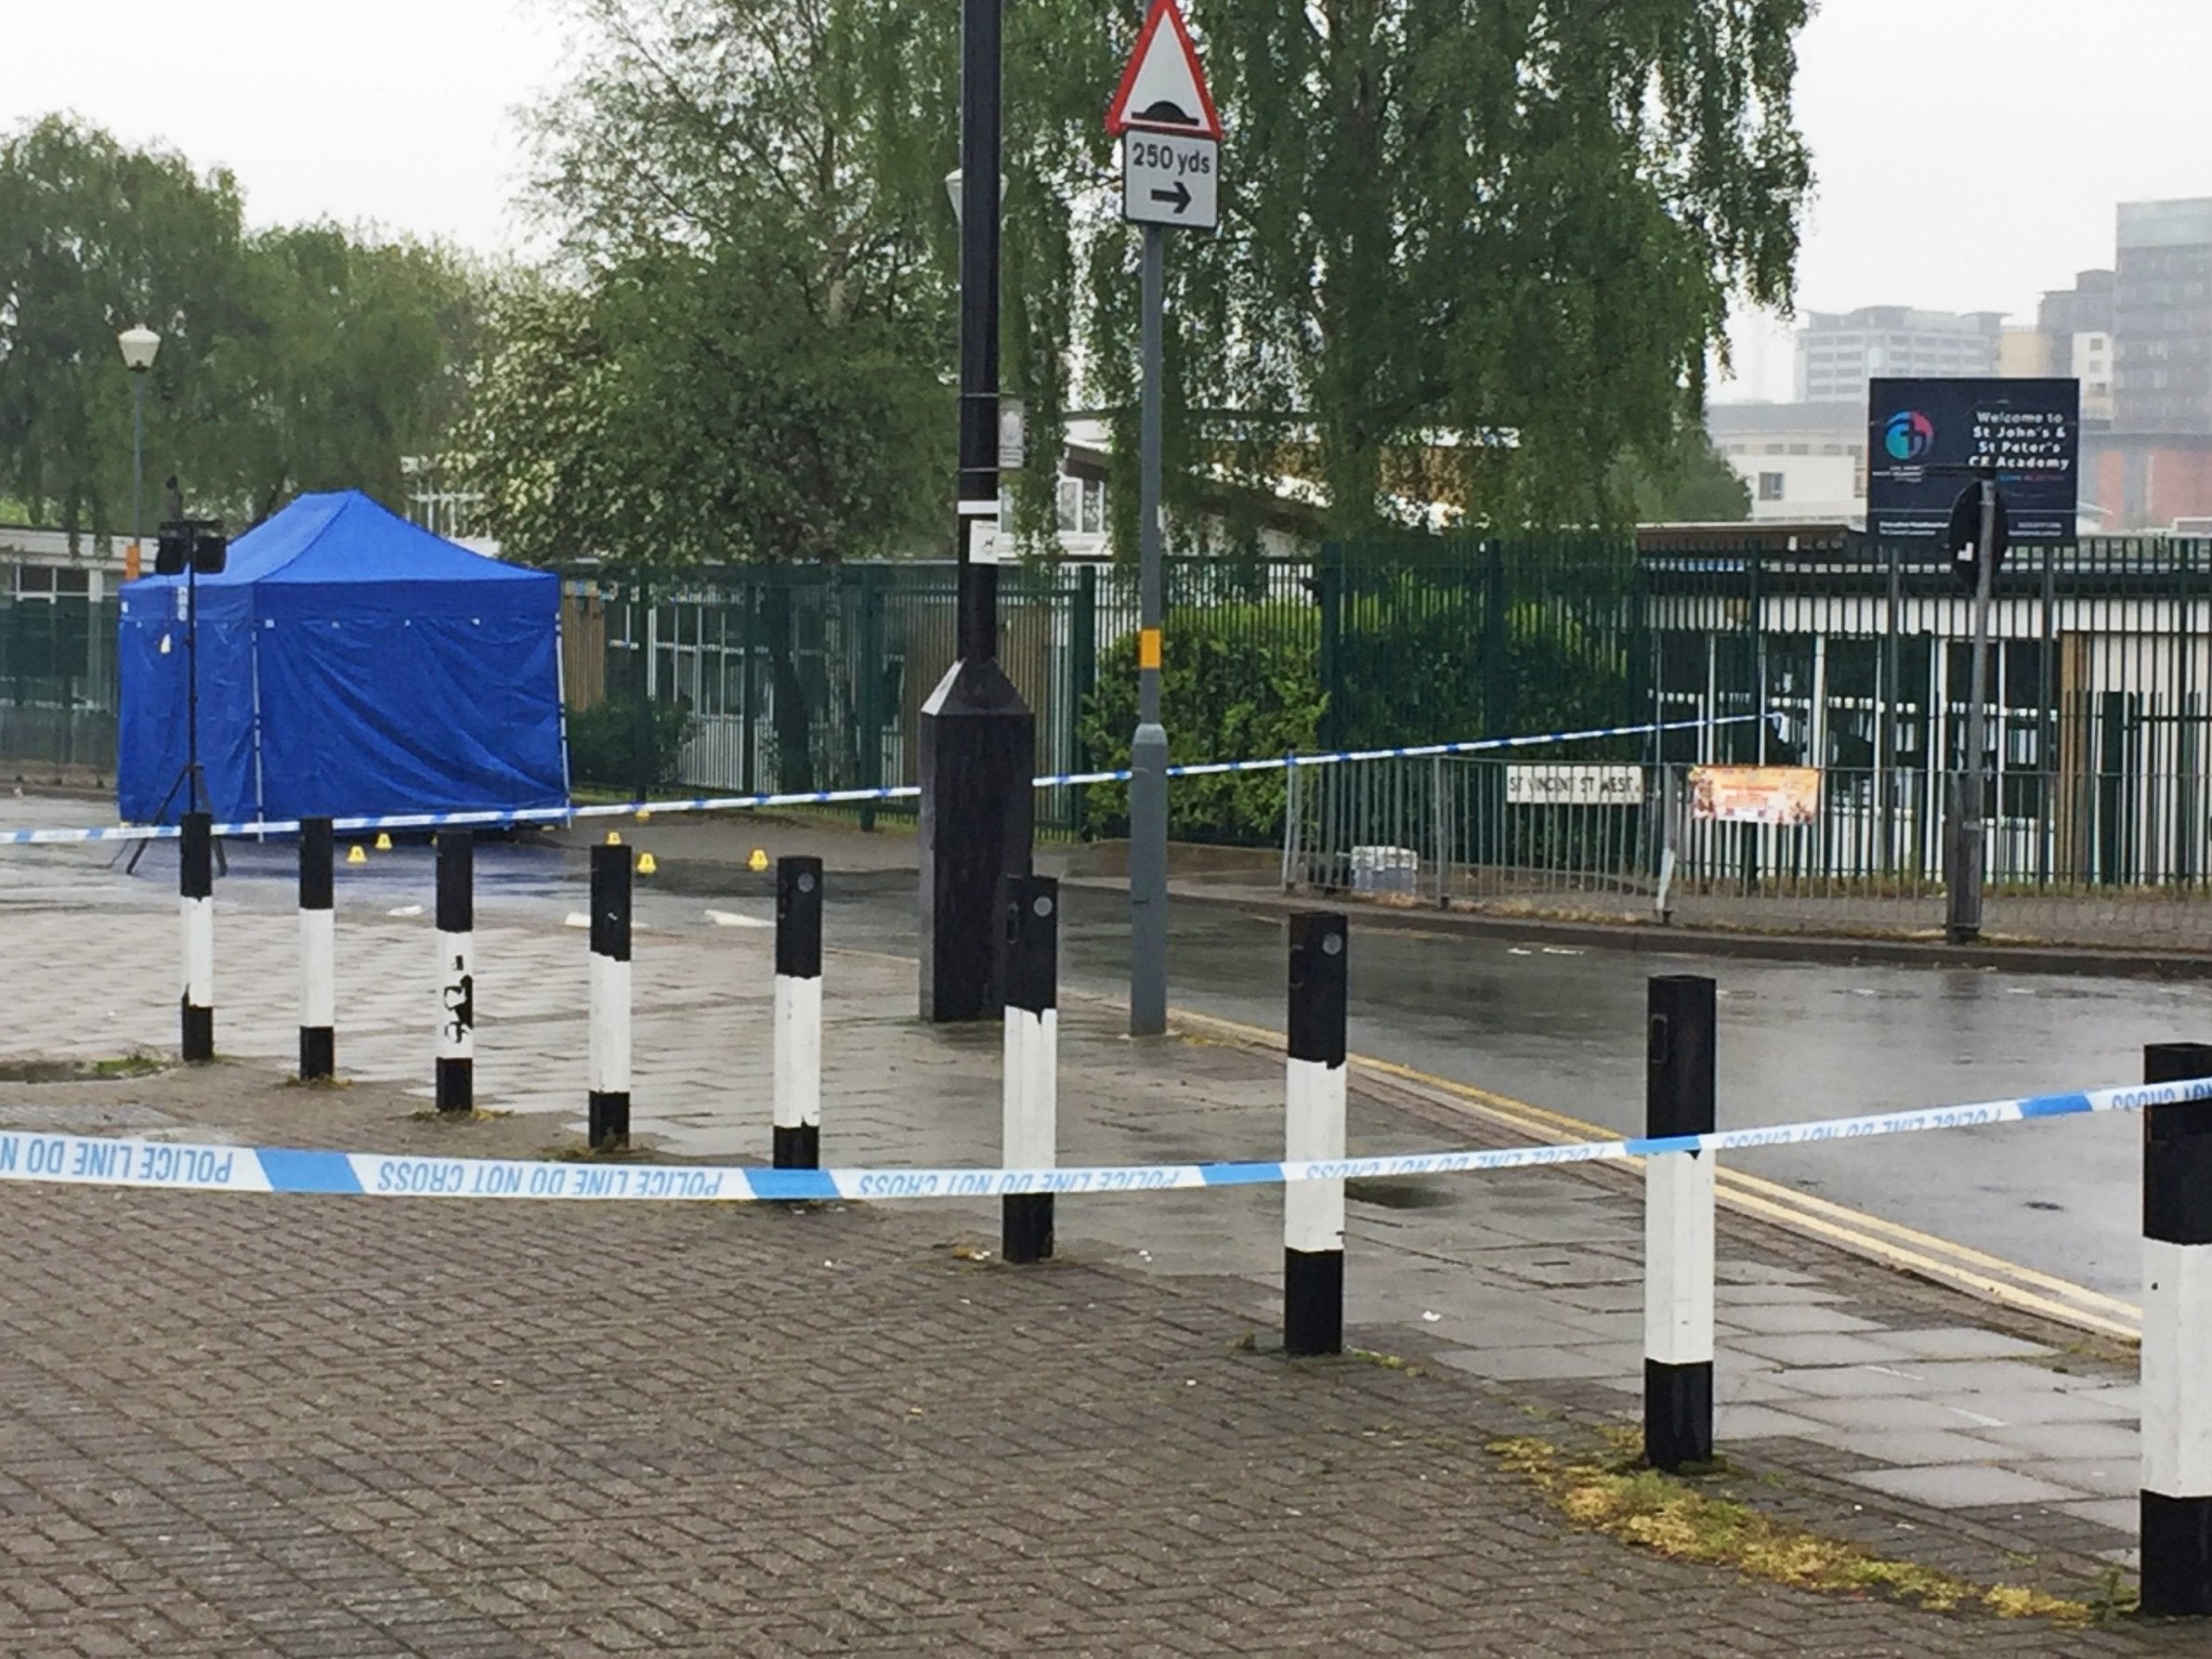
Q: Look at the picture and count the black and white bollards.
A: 9